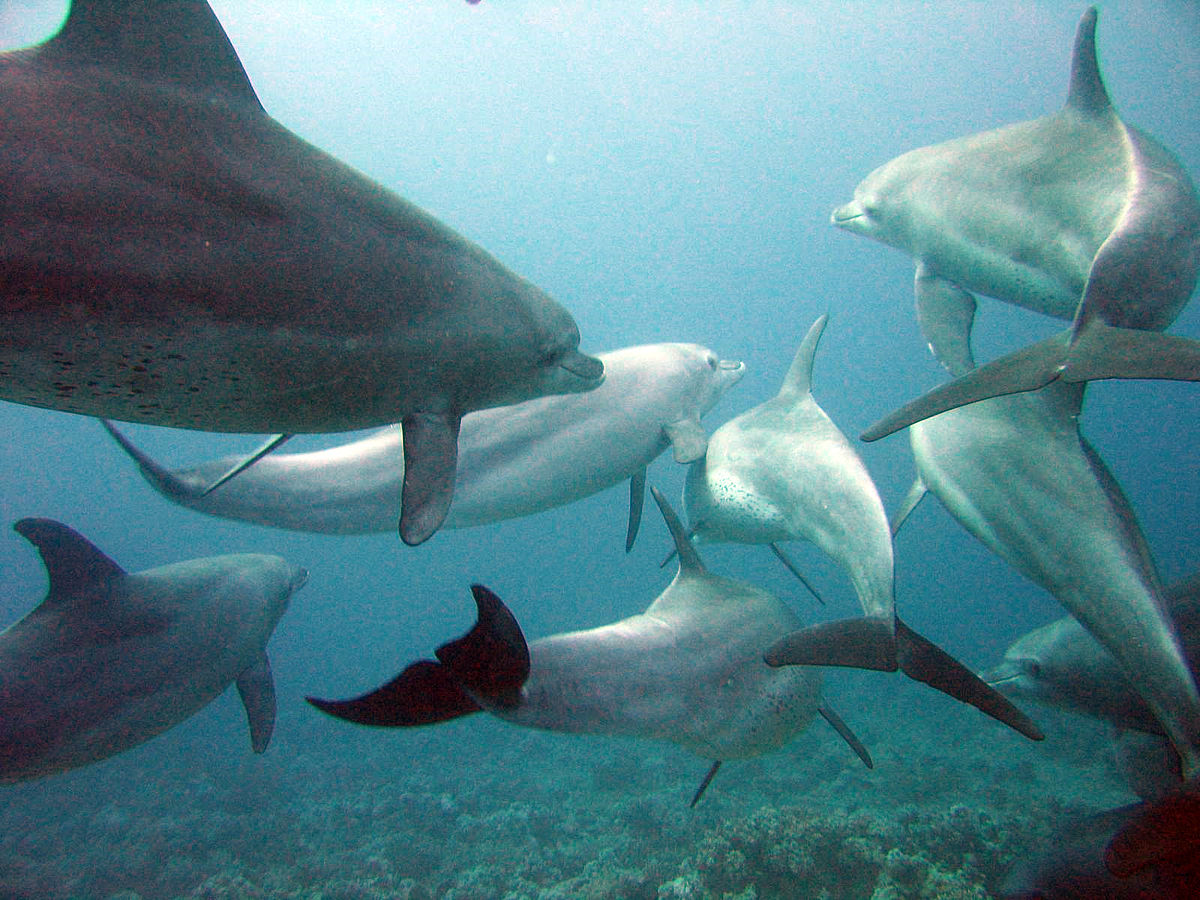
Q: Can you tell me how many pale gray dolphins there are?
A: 5